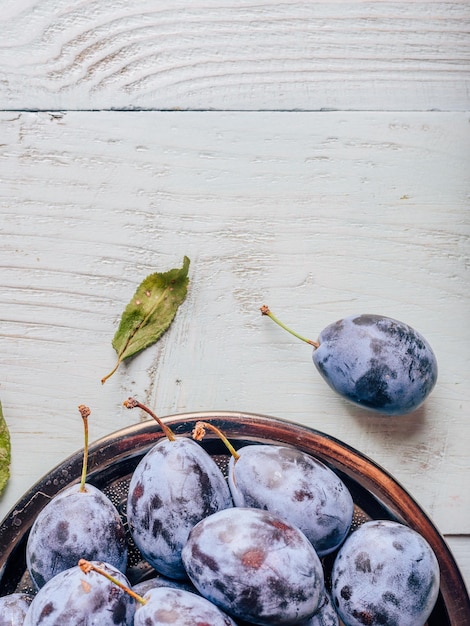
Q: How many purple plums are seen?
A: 11